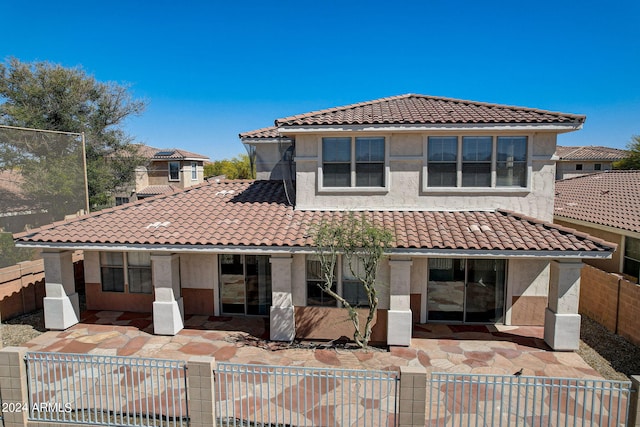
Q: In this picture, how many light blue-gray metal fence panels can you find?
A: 3